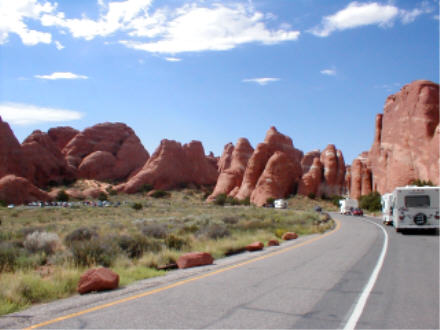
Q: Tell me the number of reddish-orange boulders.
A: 5